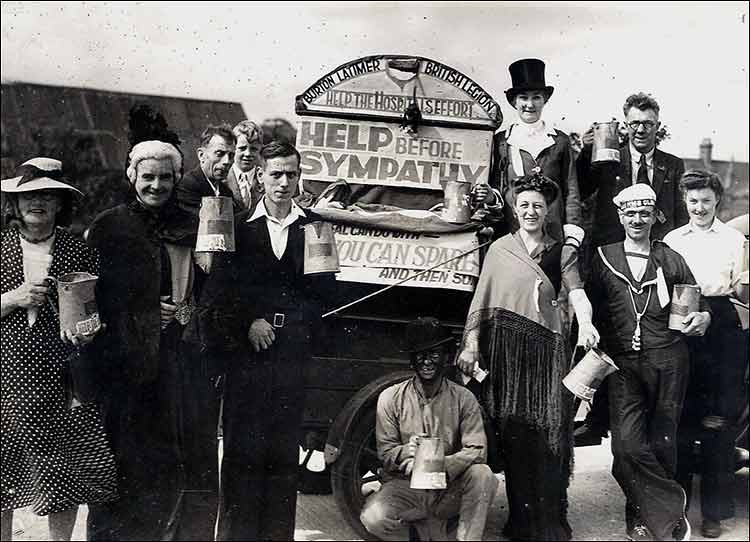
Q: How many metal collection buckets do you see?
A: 8